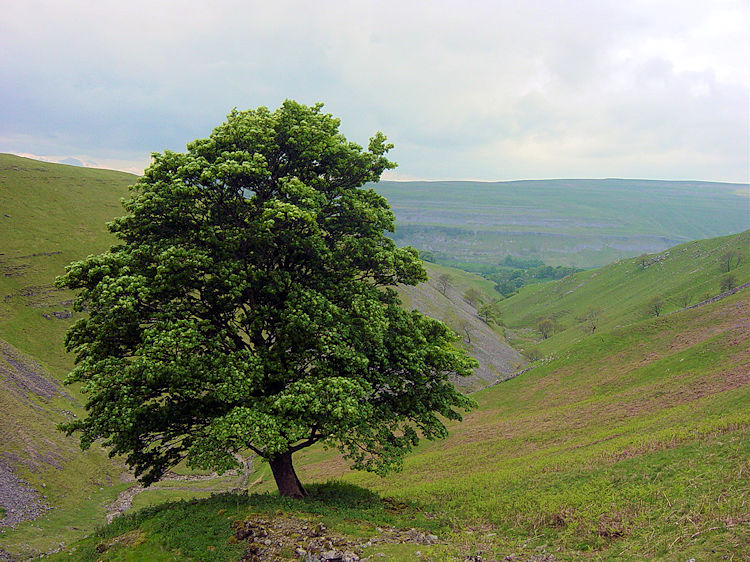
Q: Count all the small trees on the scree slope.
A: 4